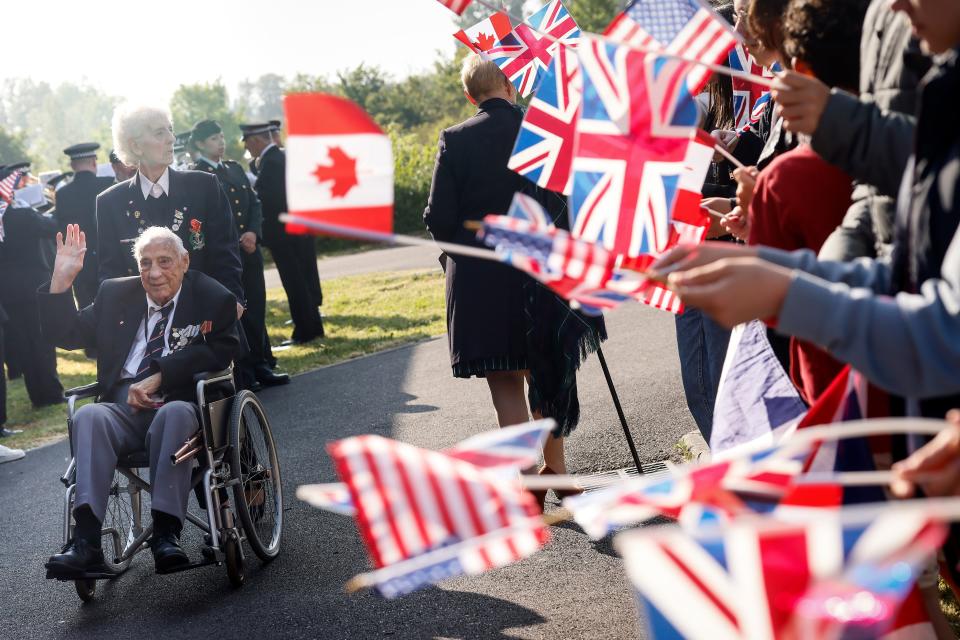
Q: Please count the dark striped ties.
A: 1